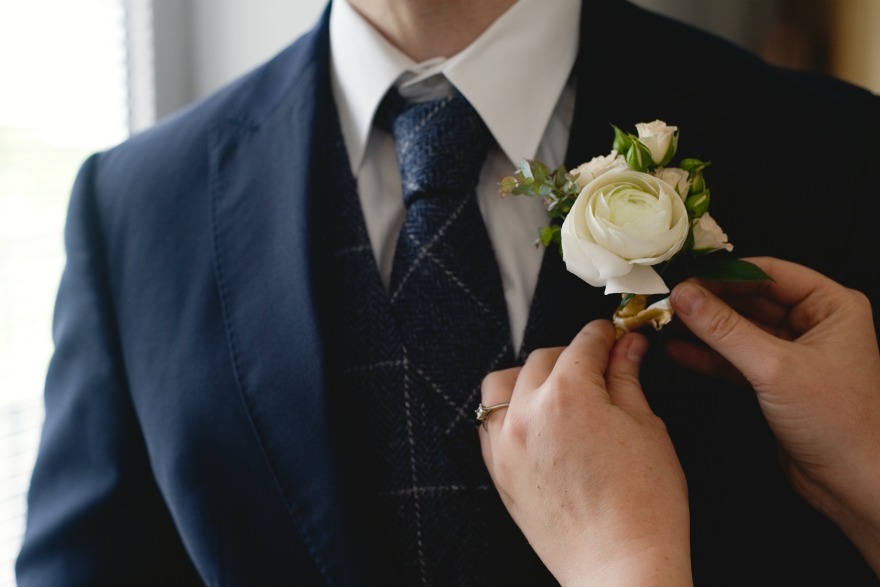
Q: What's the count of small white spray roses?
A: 4